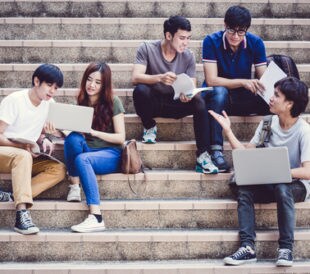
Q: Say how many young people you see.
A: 5